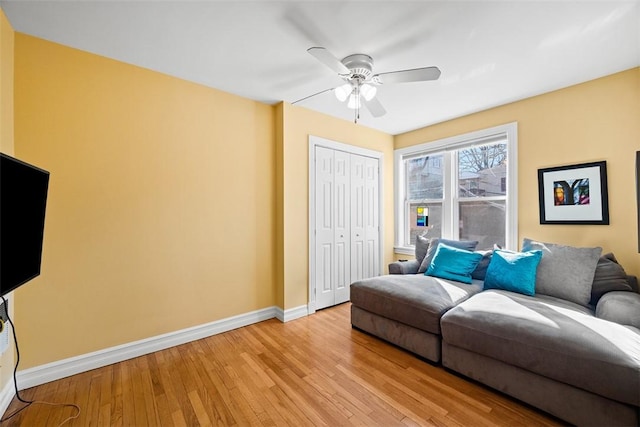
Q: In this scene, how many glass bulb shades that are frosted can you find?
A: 3